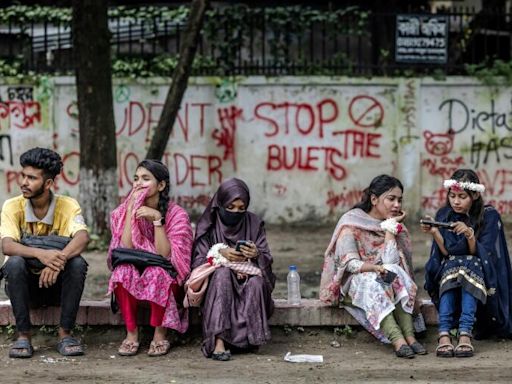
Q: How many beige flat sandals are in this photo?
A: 2